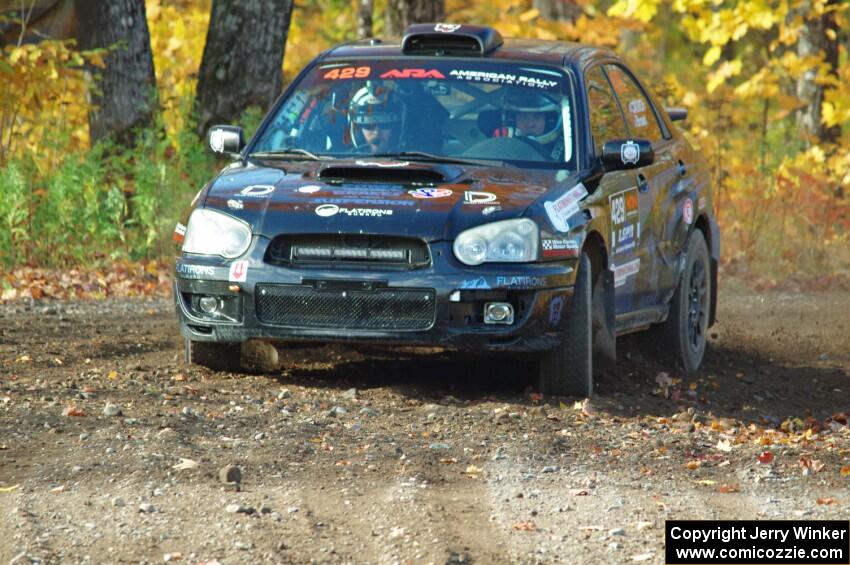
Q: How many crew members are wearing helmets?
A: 2